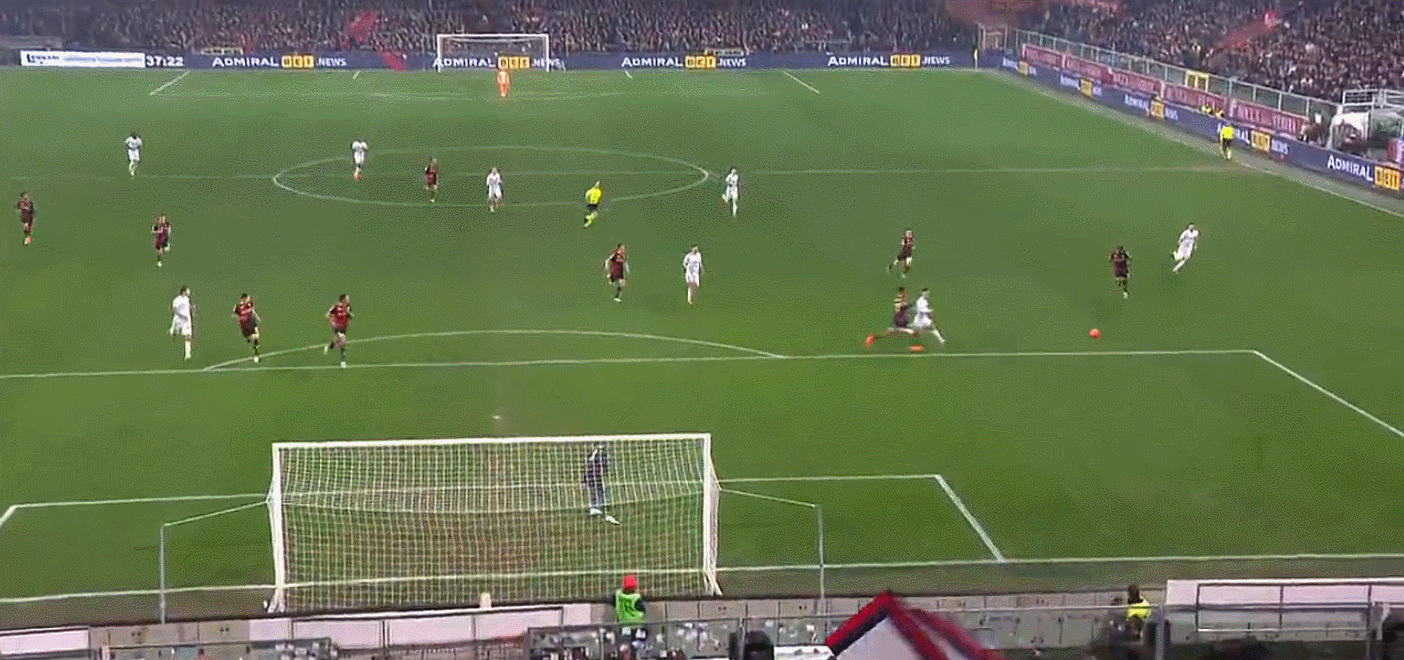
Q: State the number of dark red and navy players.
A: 9